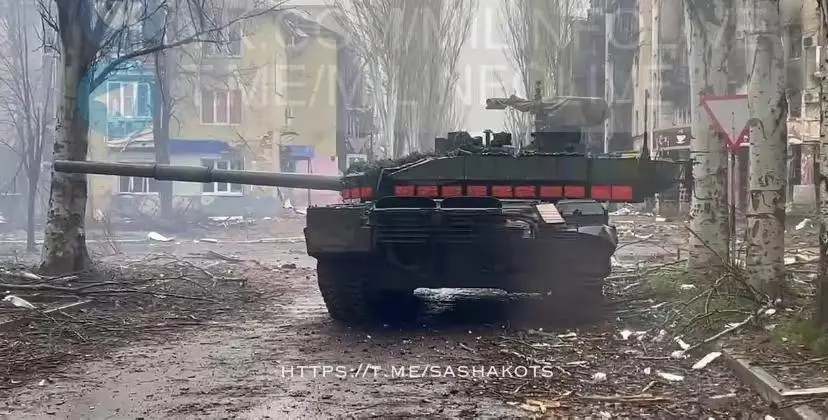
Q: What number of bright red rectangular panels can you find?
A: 13